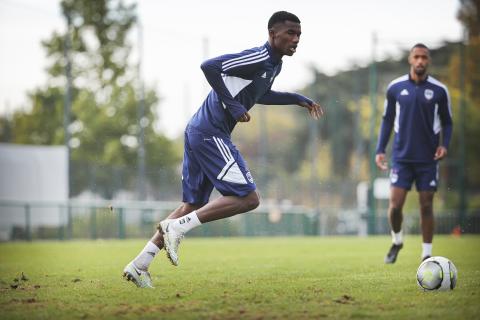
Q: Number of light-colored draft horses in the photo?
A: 0